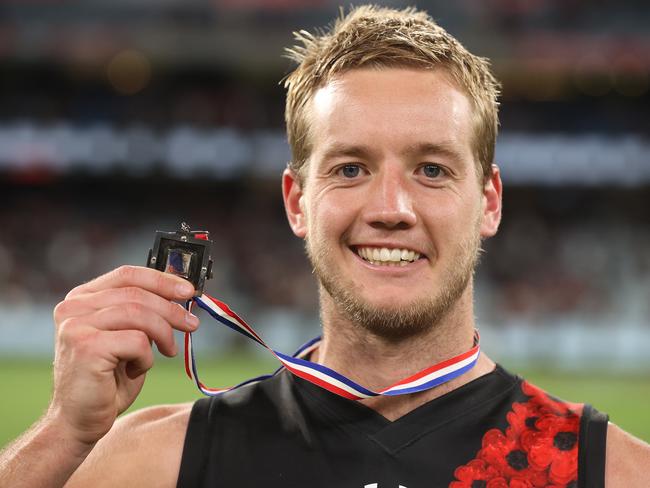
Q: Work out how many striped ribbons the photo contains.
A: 1